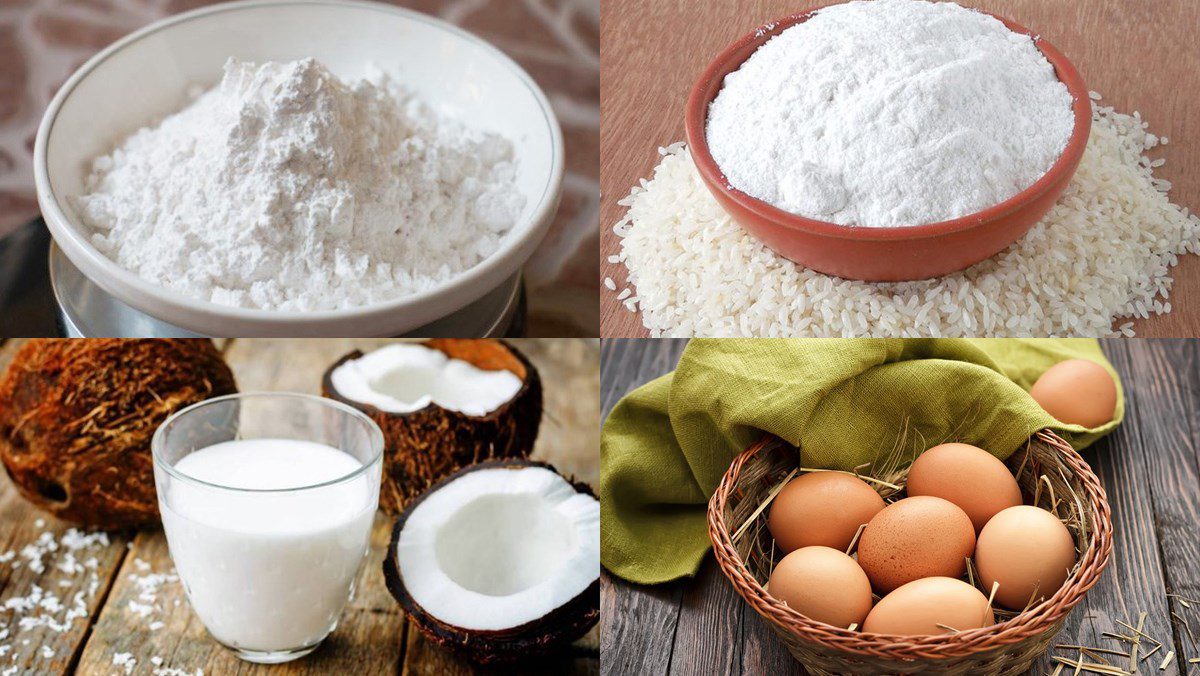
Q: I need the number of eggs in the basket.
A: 6